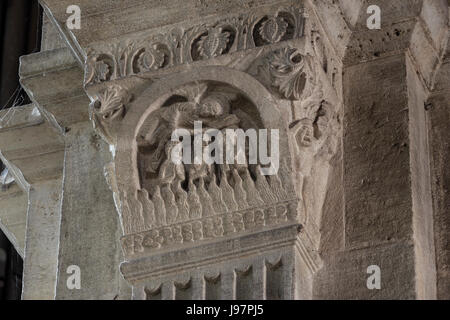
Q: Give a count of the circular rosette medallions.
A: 4